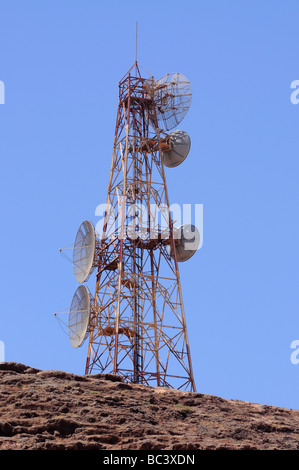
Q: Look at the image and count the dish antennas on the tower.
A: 5